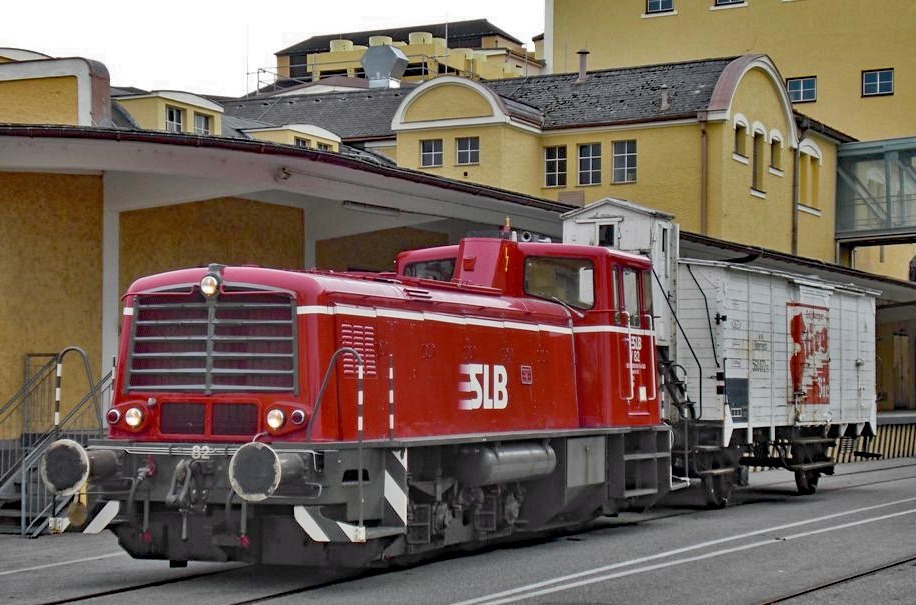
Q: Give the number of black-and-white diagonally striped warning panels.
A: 3